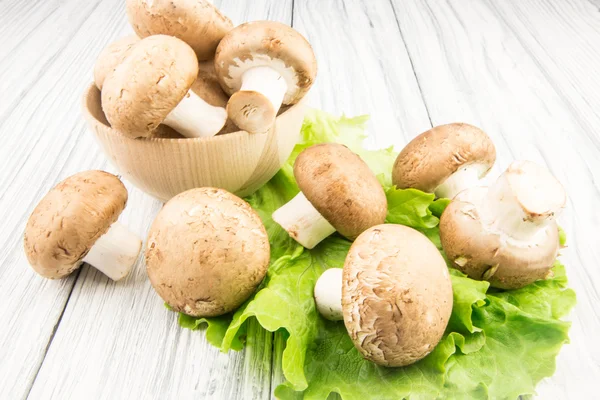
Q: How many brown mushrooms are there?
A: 11